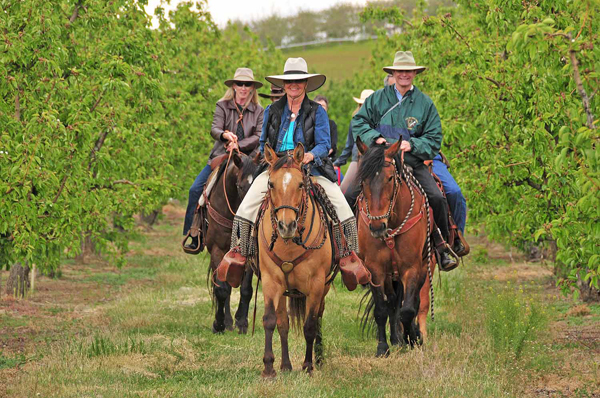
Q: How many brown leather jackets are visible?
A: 1